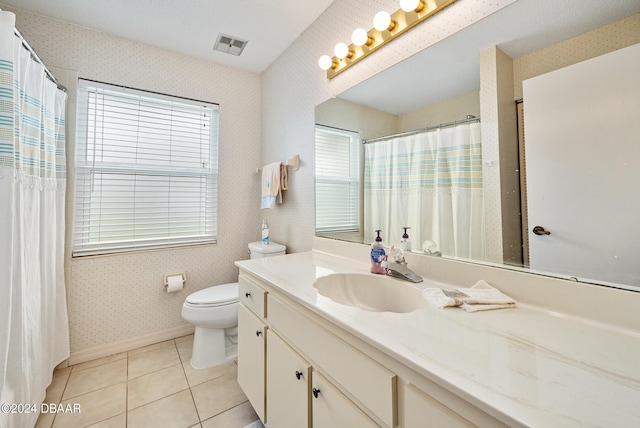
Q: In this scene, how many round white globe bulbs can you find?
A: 5